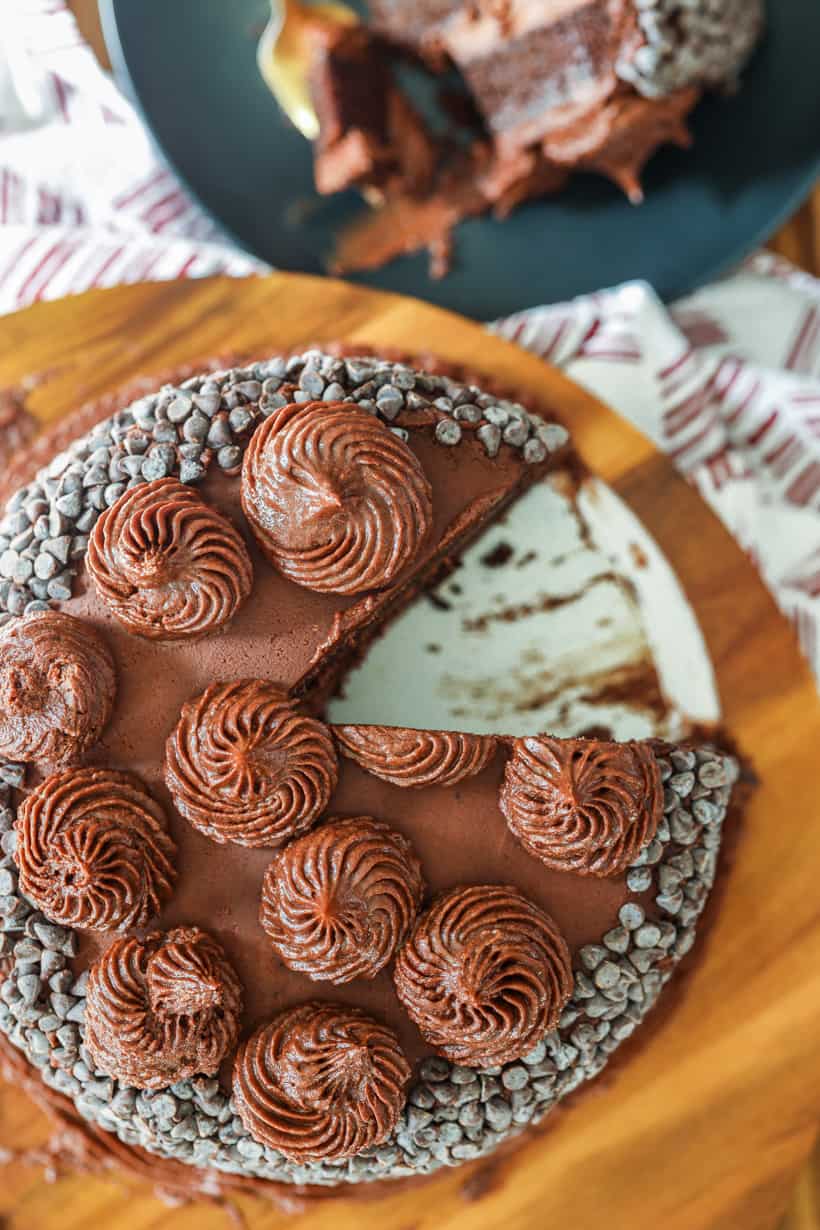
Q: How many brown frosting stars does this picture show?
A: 11